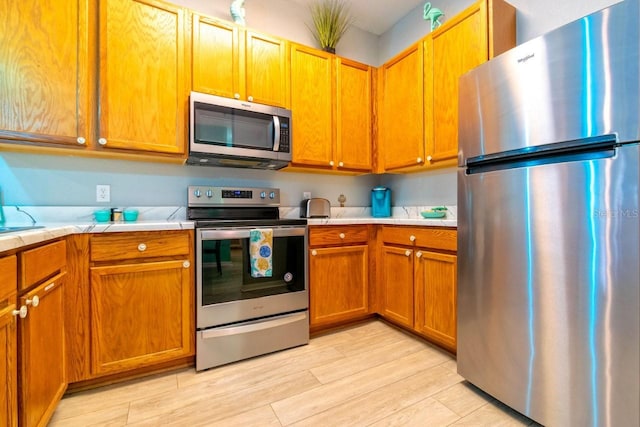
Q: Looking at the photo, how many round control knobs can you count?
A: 4